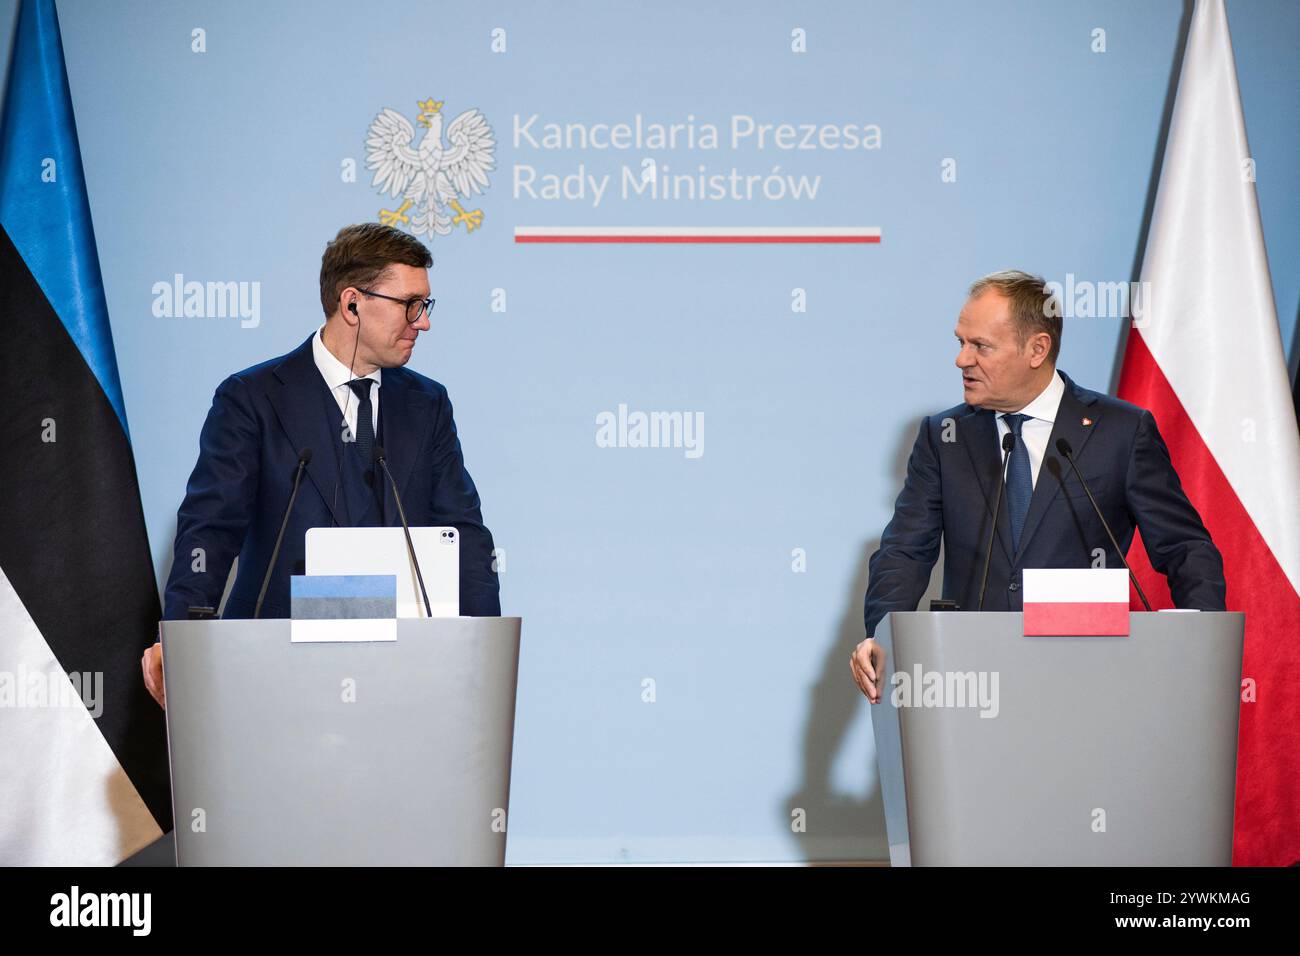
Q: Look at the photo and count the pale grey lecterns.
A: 2